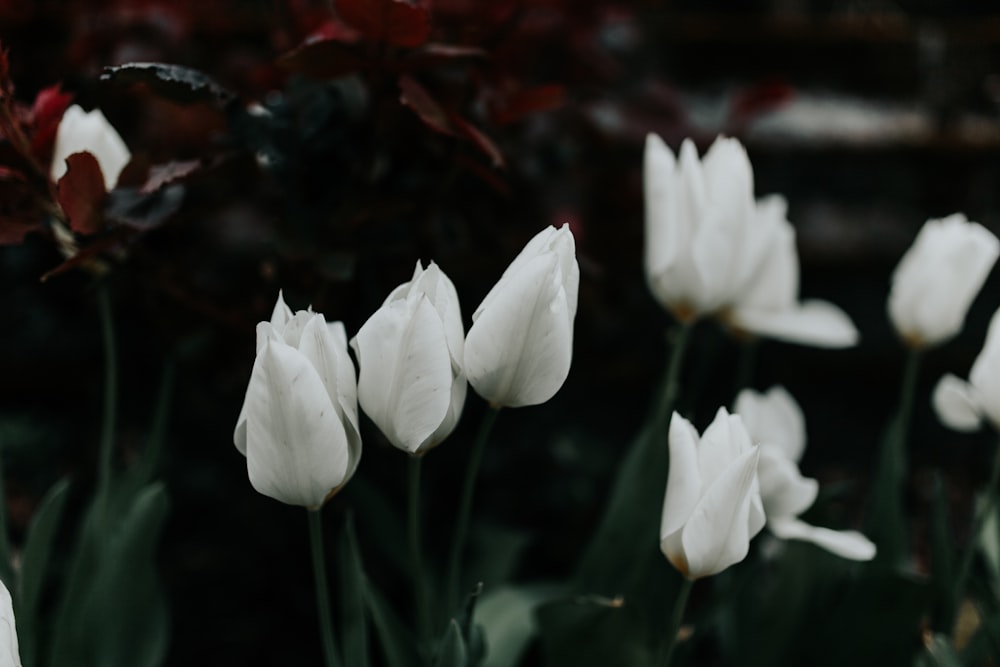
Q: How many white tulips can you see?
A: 11